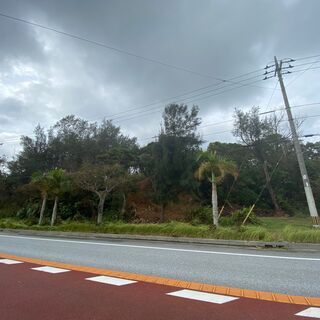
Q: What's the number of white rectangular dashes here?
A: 5